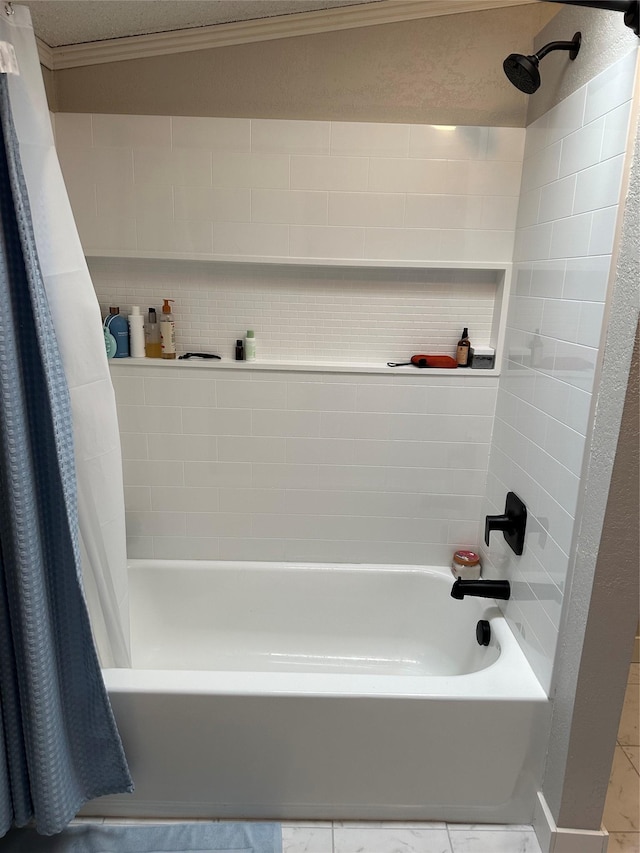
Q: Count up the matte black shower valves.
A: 1